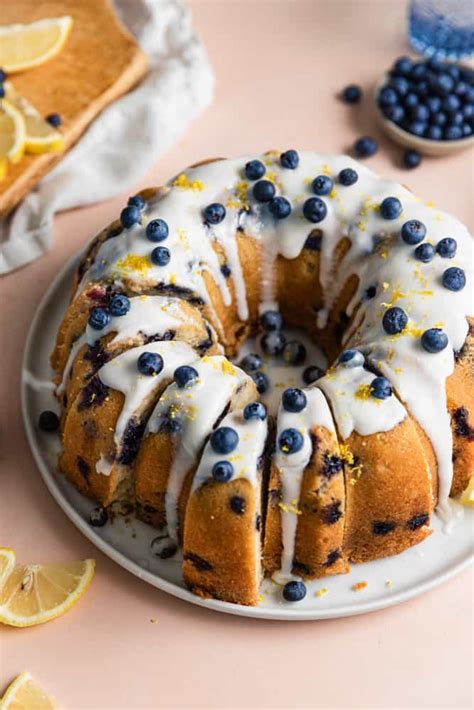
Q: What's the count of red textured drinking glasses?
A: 0